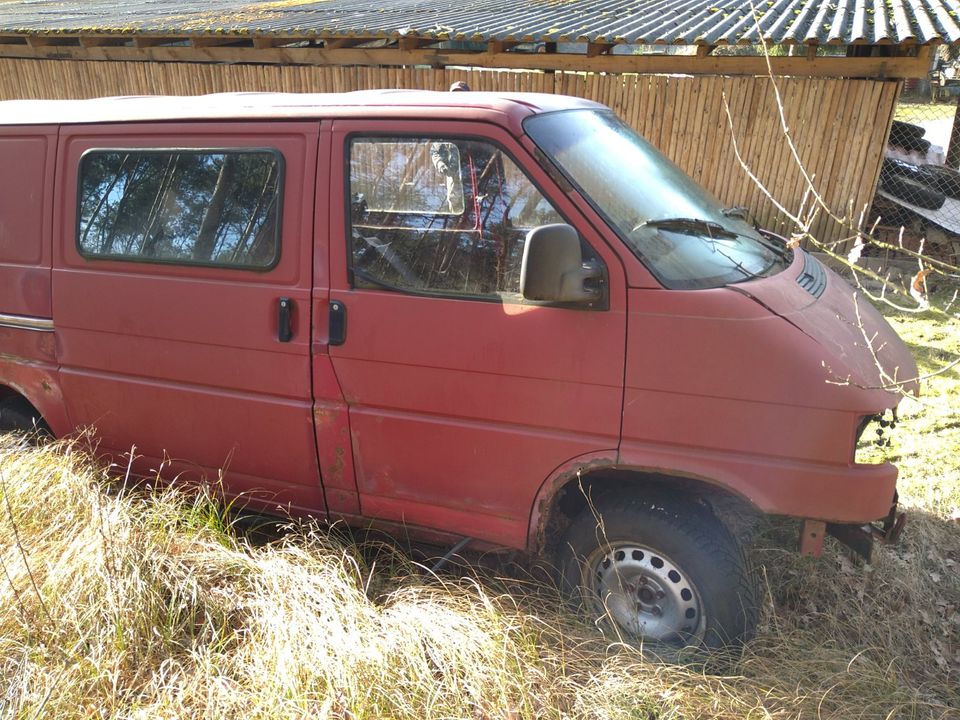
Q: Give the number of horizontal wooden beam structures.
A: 1